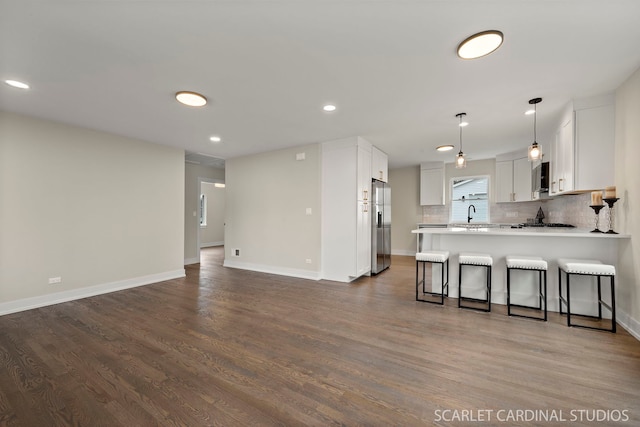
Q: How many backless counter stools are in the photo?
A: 4